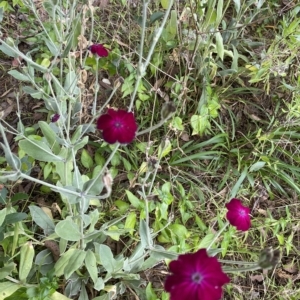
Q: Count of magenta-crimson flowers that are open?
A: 4